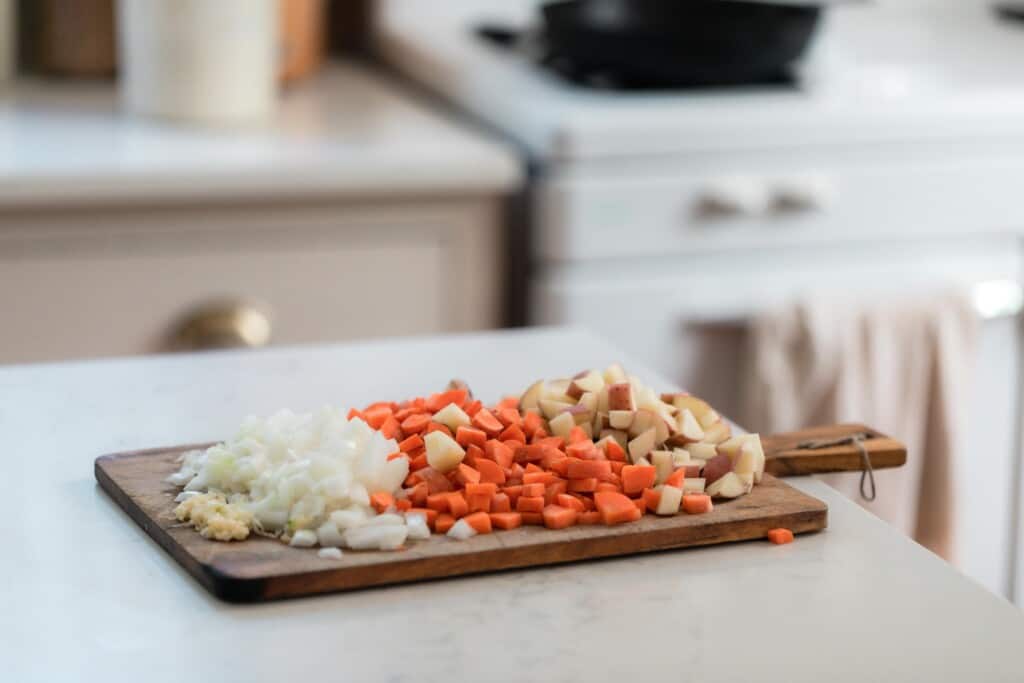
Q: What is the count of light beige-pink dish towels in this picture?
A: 1